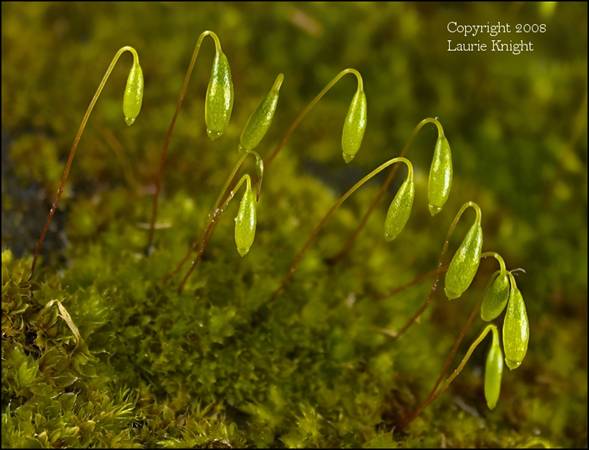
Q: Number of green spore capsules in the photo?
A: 11